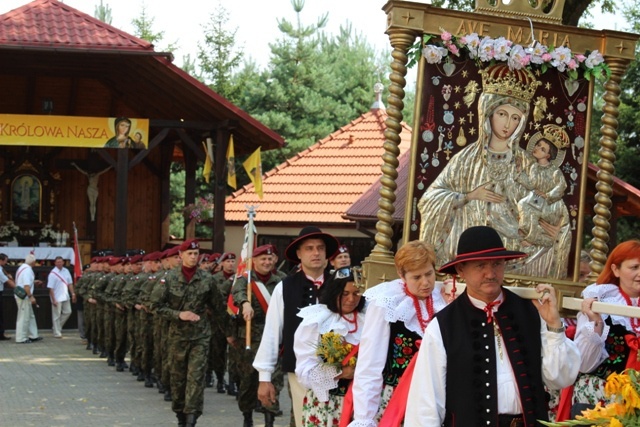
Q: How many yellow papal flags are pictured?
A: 3